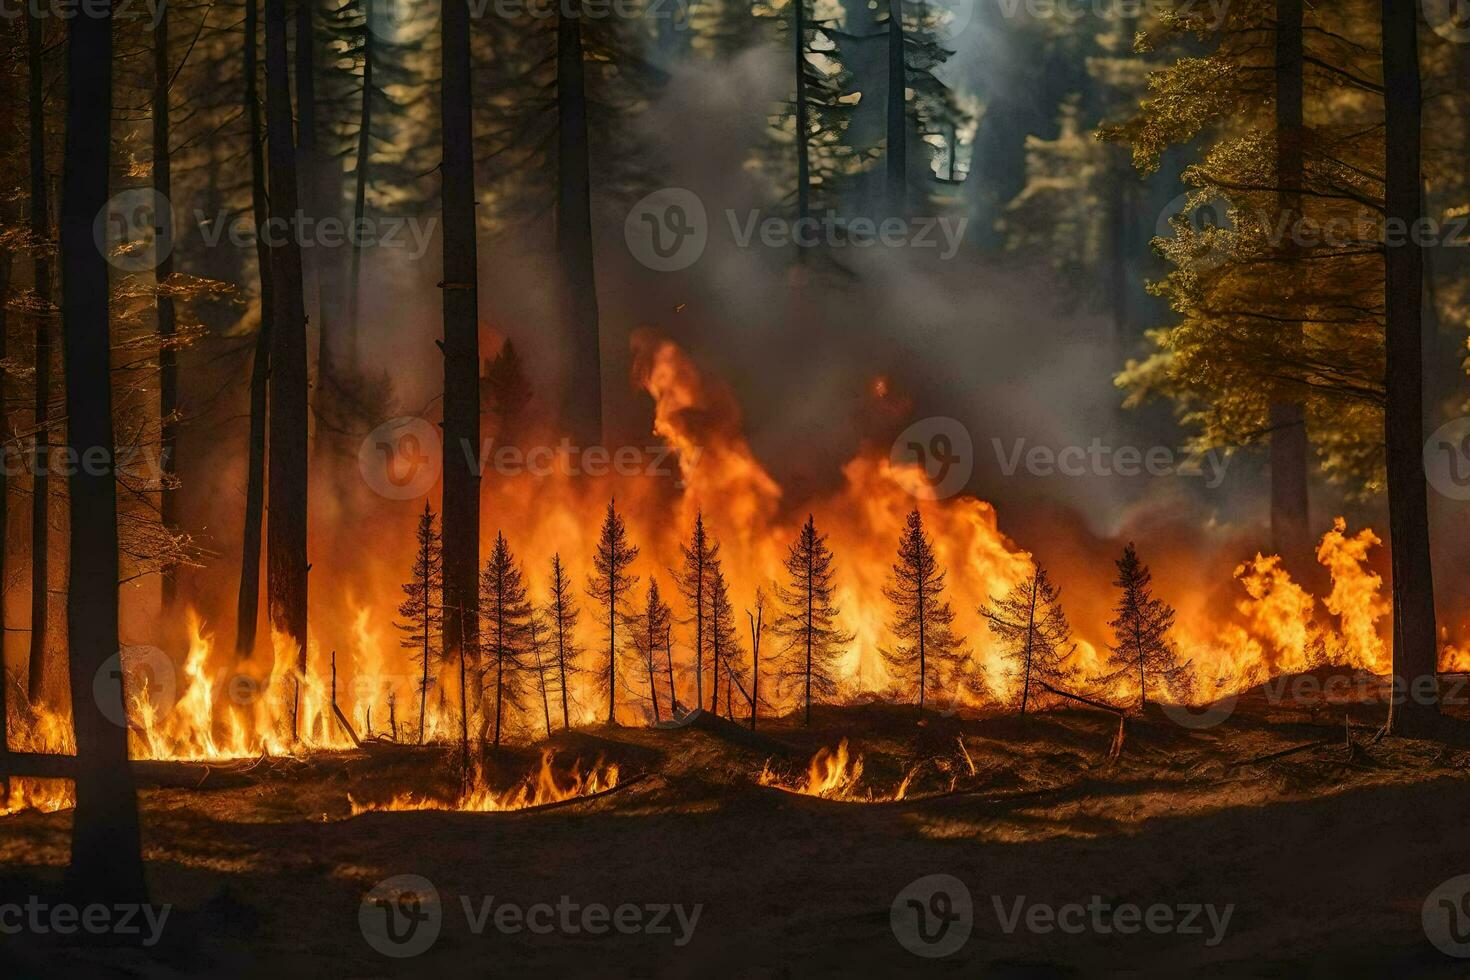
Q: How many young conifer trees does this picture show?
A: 11